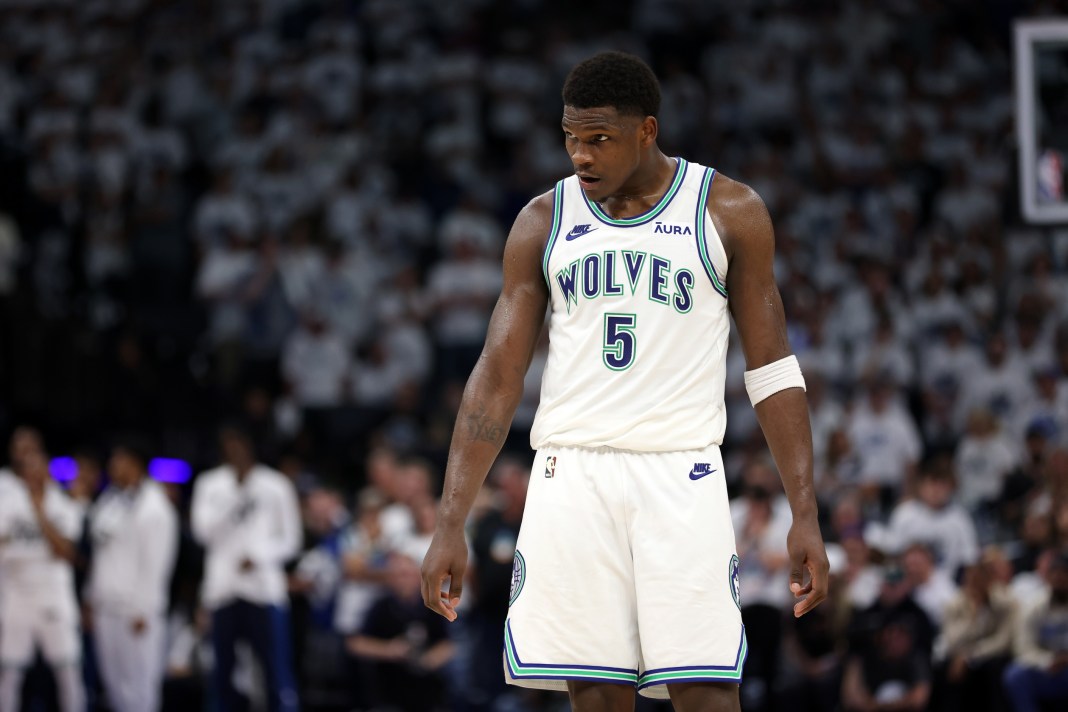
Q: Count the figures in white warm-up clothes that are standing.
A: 3